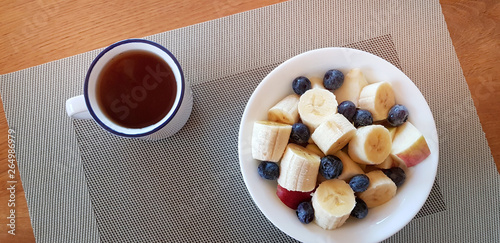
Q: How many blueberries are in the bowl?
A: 12